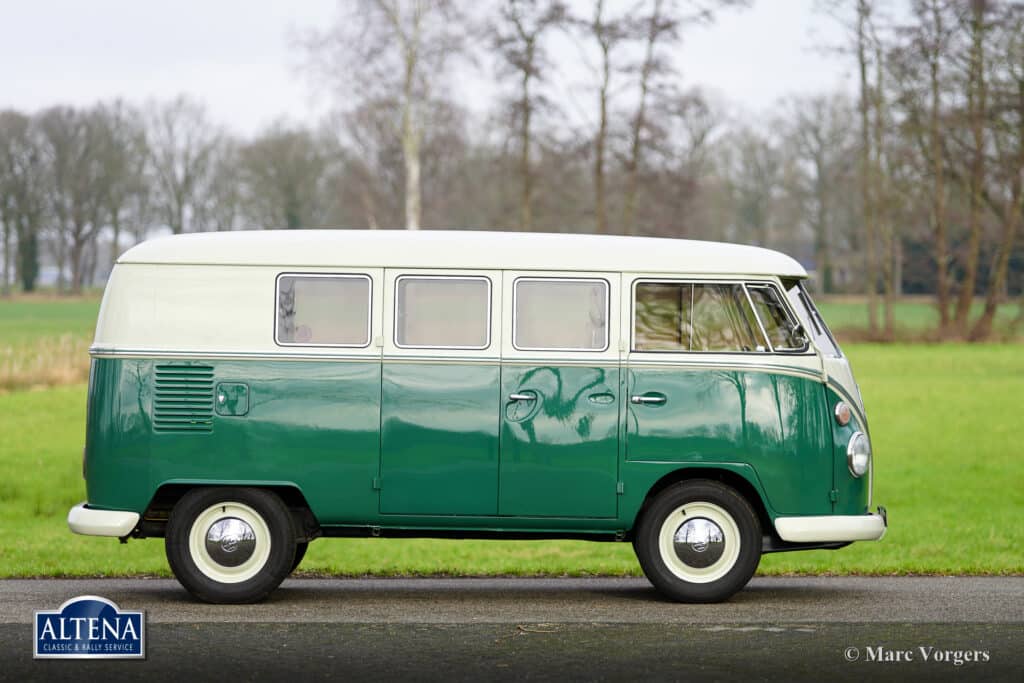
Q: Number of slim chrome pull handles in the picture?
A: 2